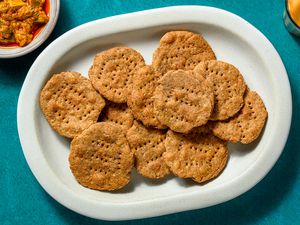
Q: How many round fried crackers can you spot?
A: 11